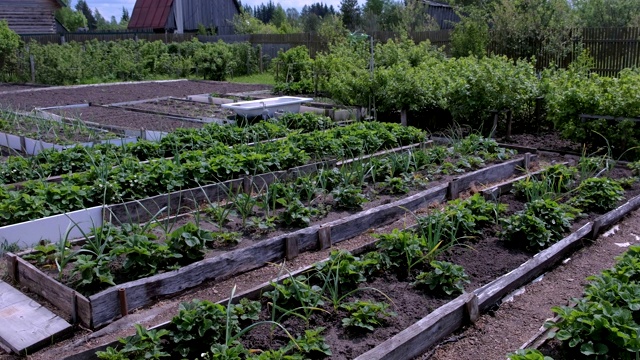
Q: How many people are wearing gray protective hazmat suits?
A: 0